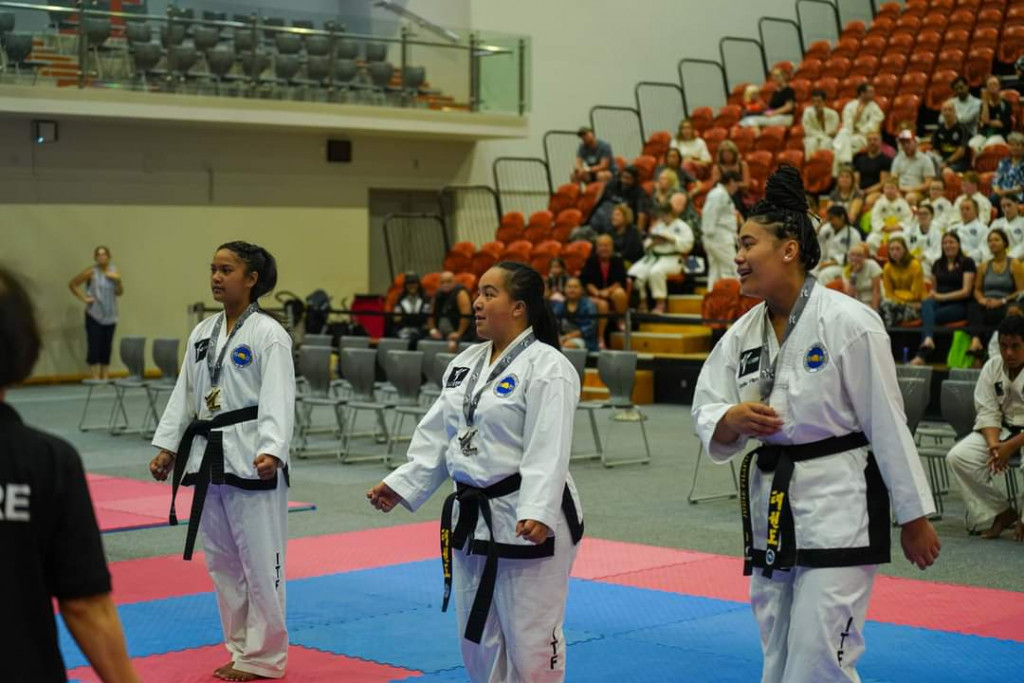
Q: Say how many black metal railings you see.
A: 11